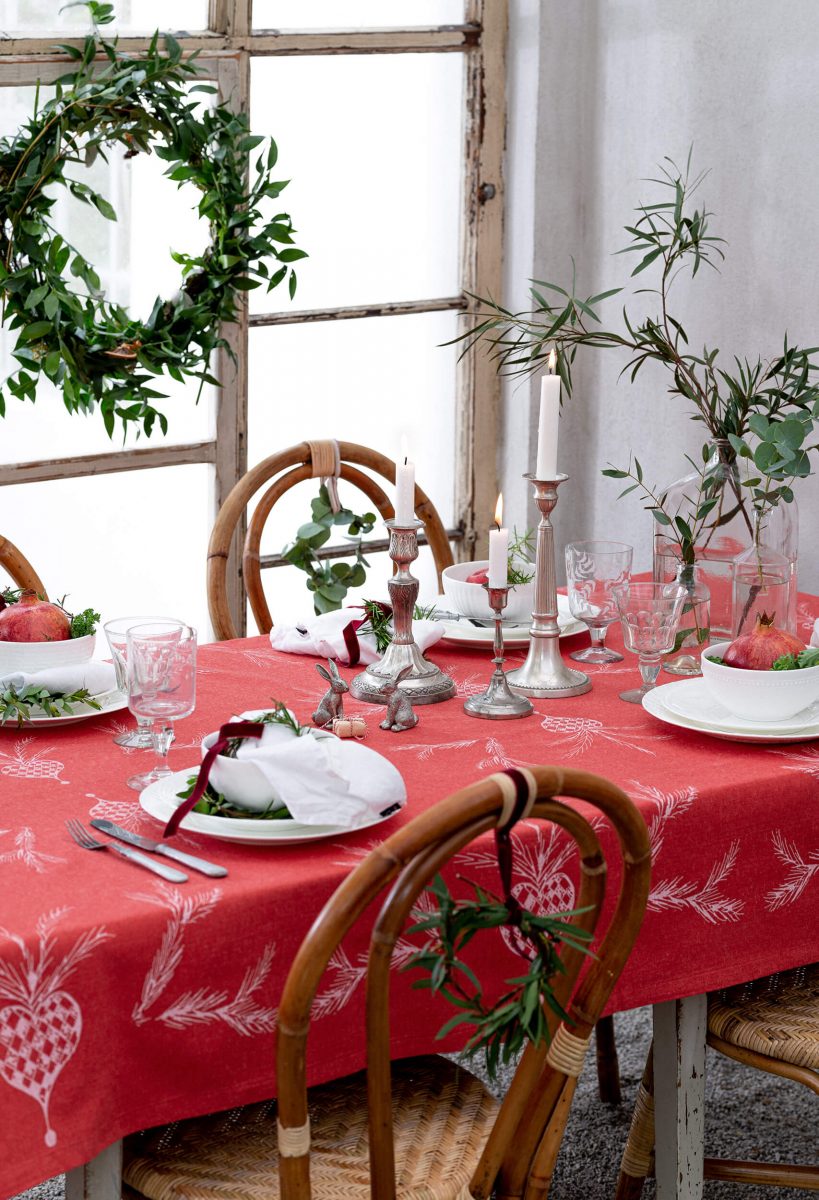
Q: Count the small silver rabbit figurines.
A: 2